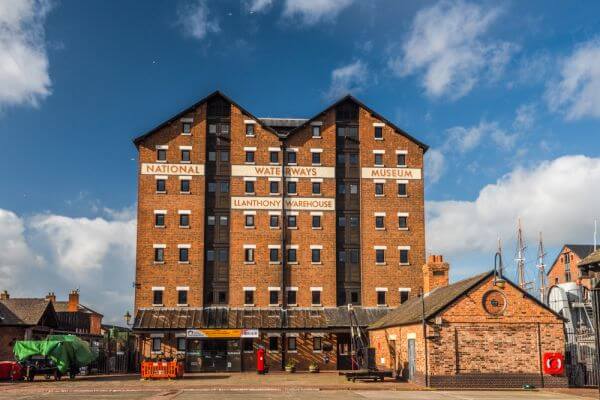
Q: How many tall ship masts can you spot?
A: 3